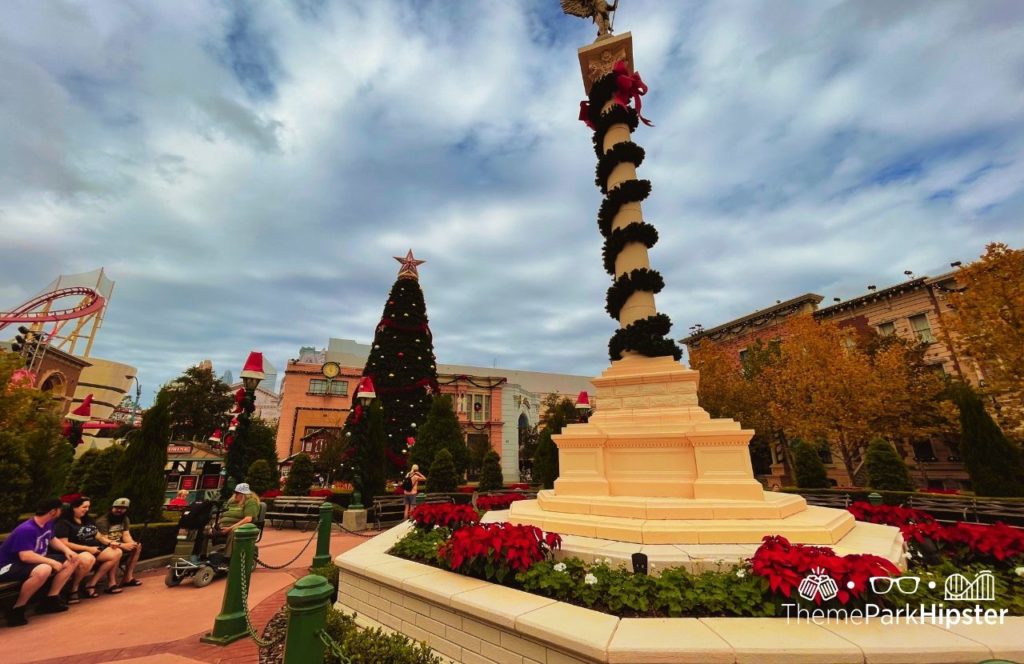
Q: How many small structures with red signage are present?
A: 1